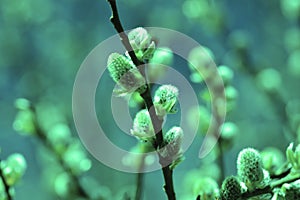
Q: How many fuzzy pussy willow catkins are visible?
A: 7